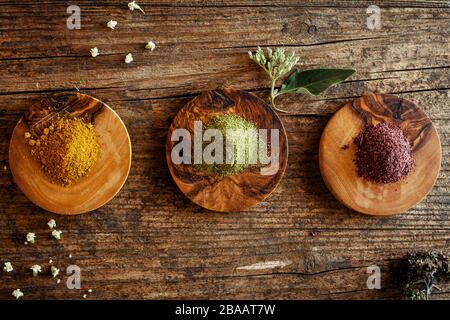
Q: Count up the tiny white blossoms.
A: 12